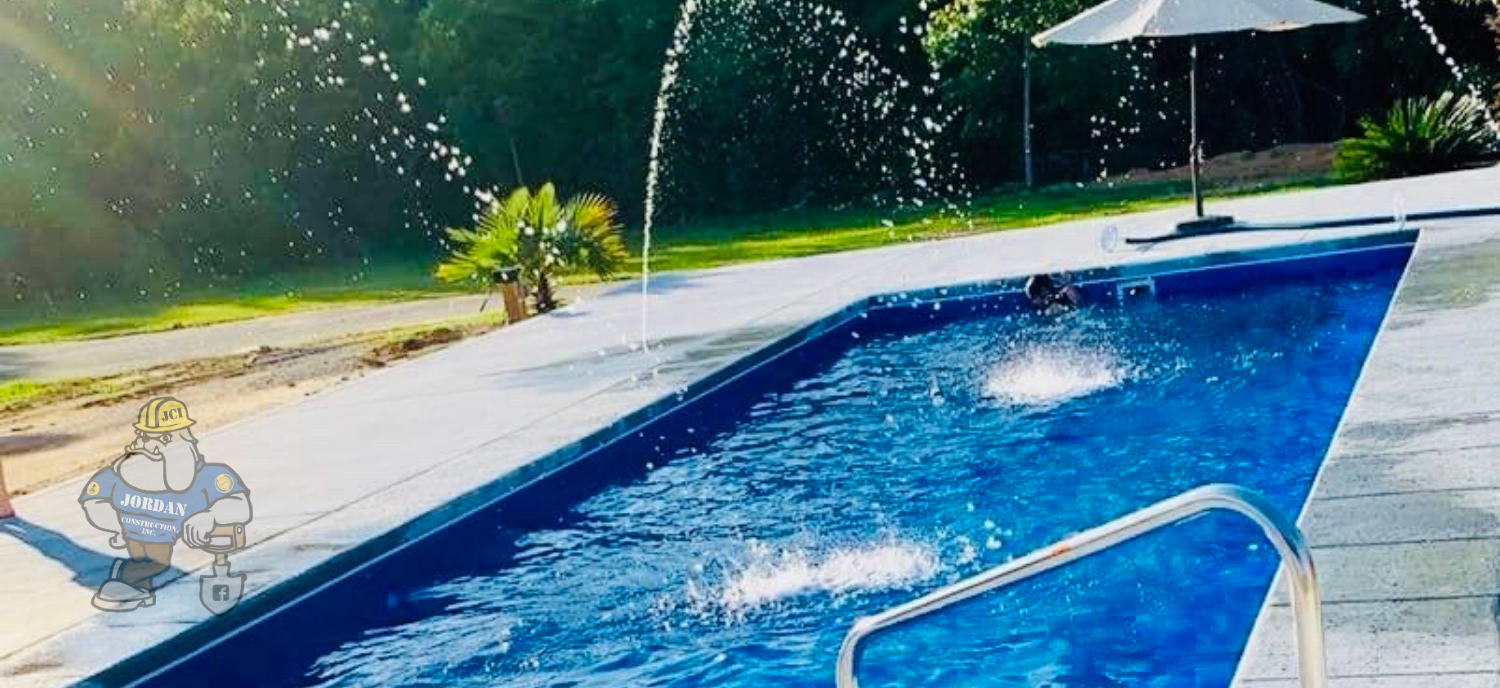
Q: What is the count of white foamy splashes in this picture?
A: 2